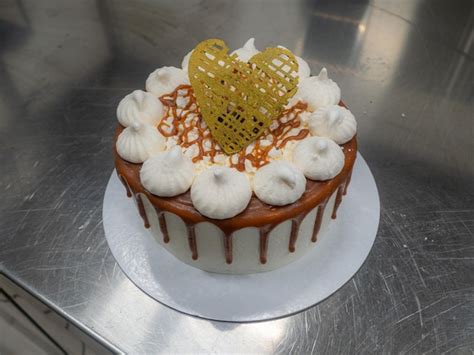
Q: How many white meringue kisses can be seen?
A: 12